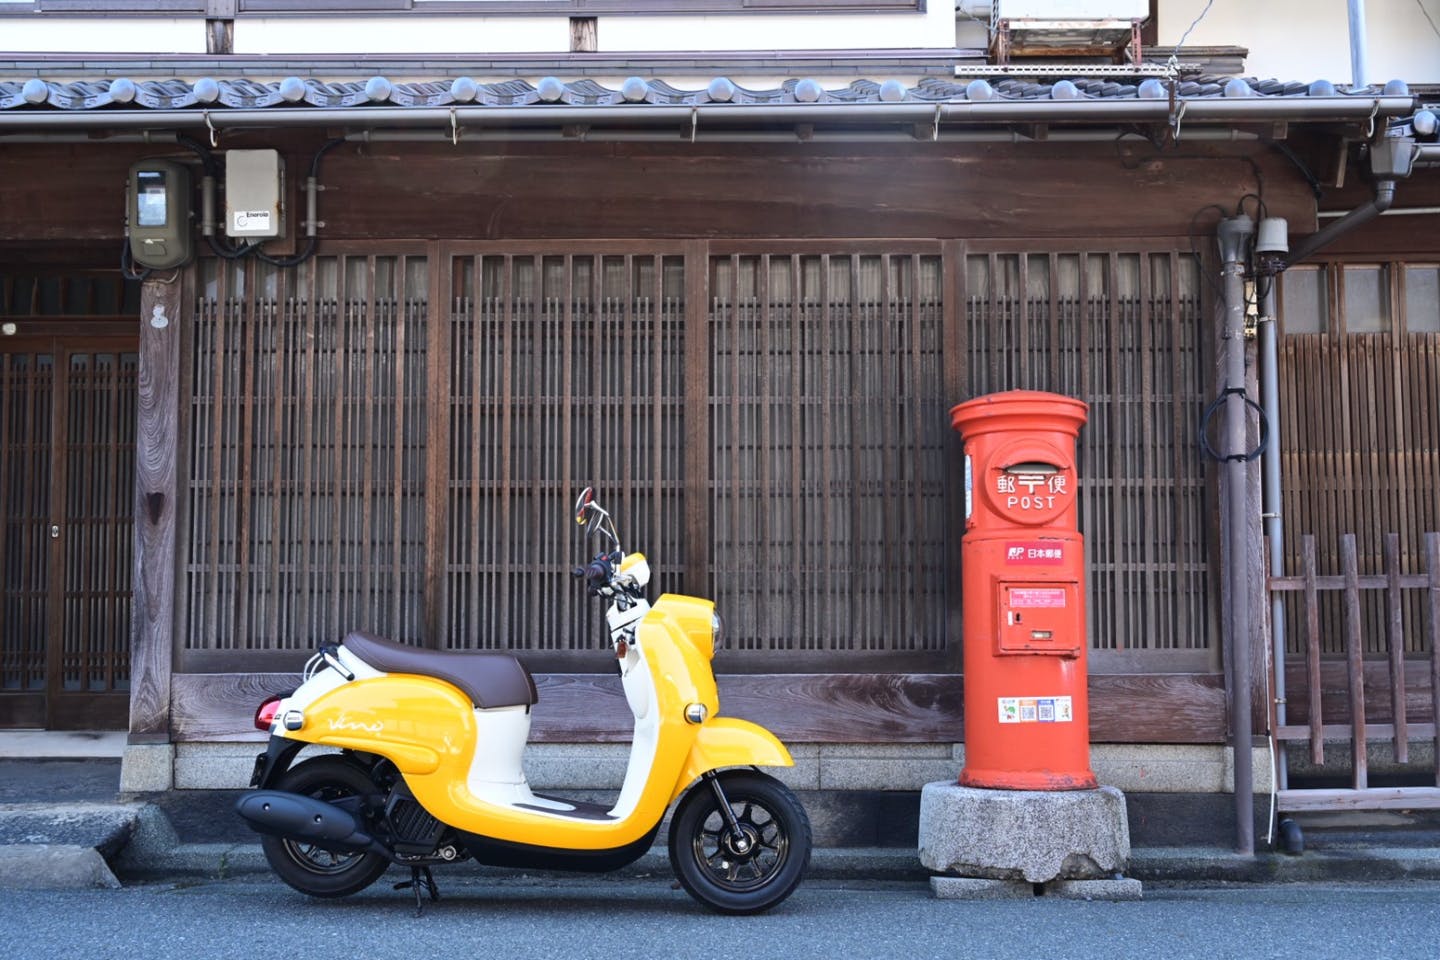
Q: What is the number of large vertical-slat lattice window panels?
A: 4